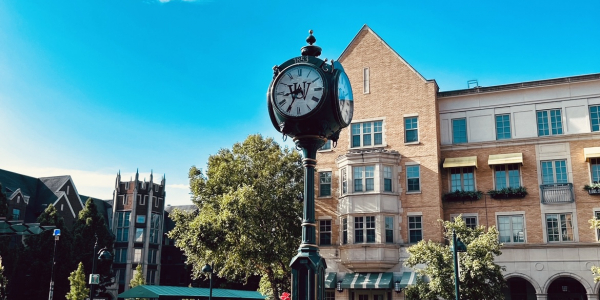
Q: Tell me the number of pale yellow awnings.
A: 3